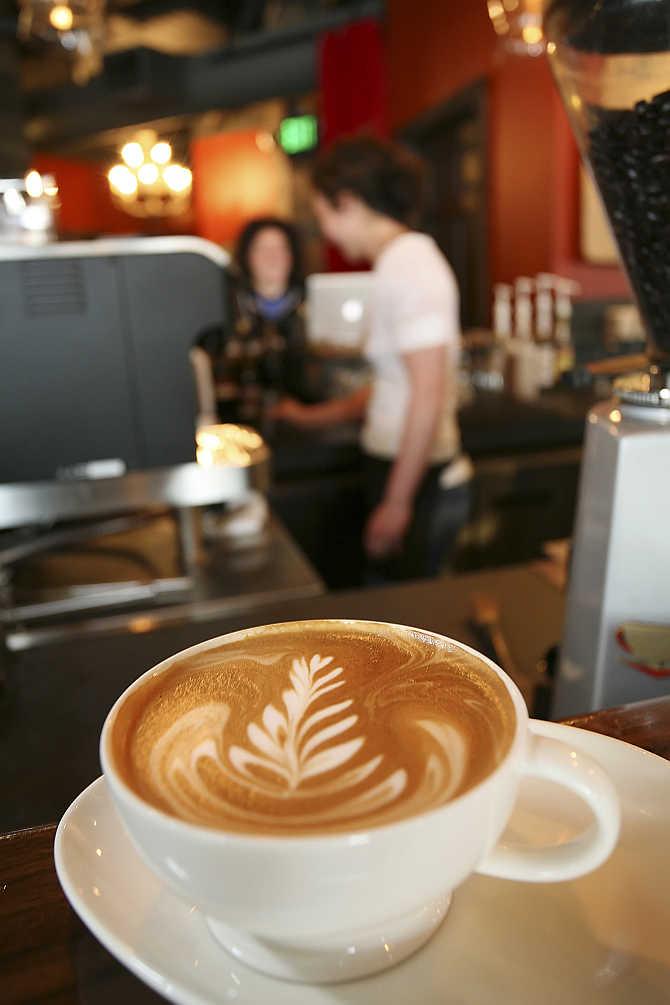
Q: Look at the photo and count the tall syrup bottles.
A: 4